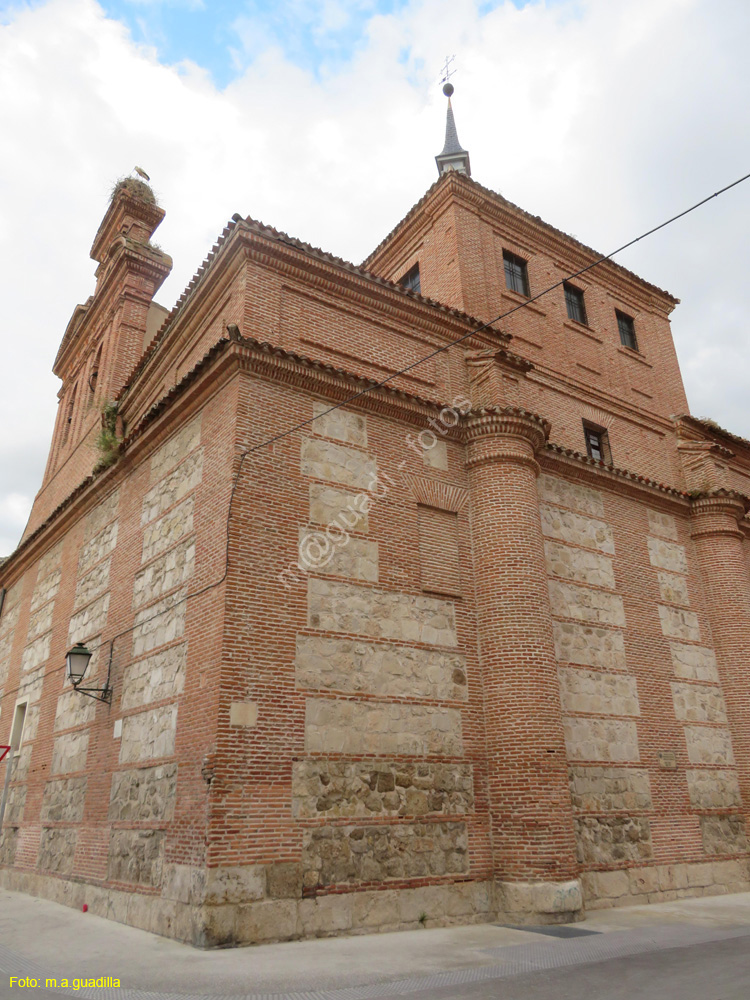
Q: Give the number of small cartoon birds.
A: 0